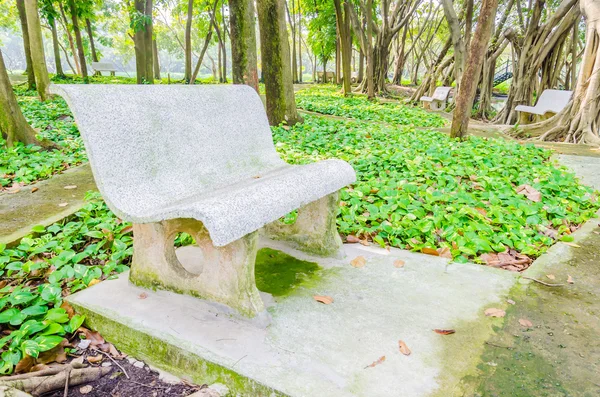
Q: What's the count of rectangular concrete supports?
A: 2